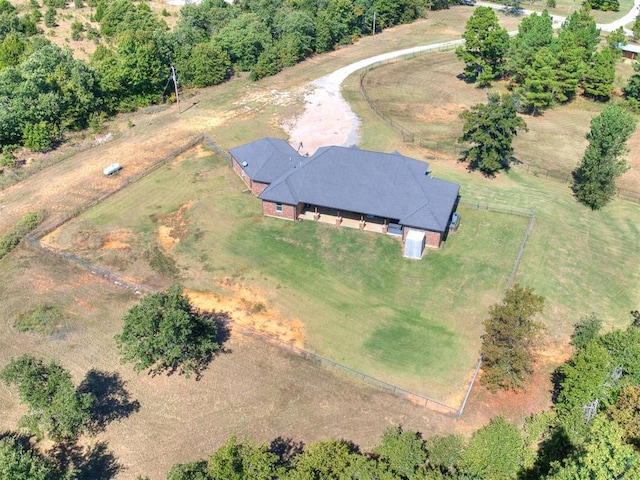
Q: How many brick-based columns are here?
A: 4